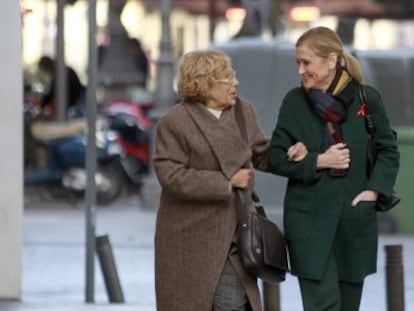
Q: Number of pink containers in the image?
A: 0